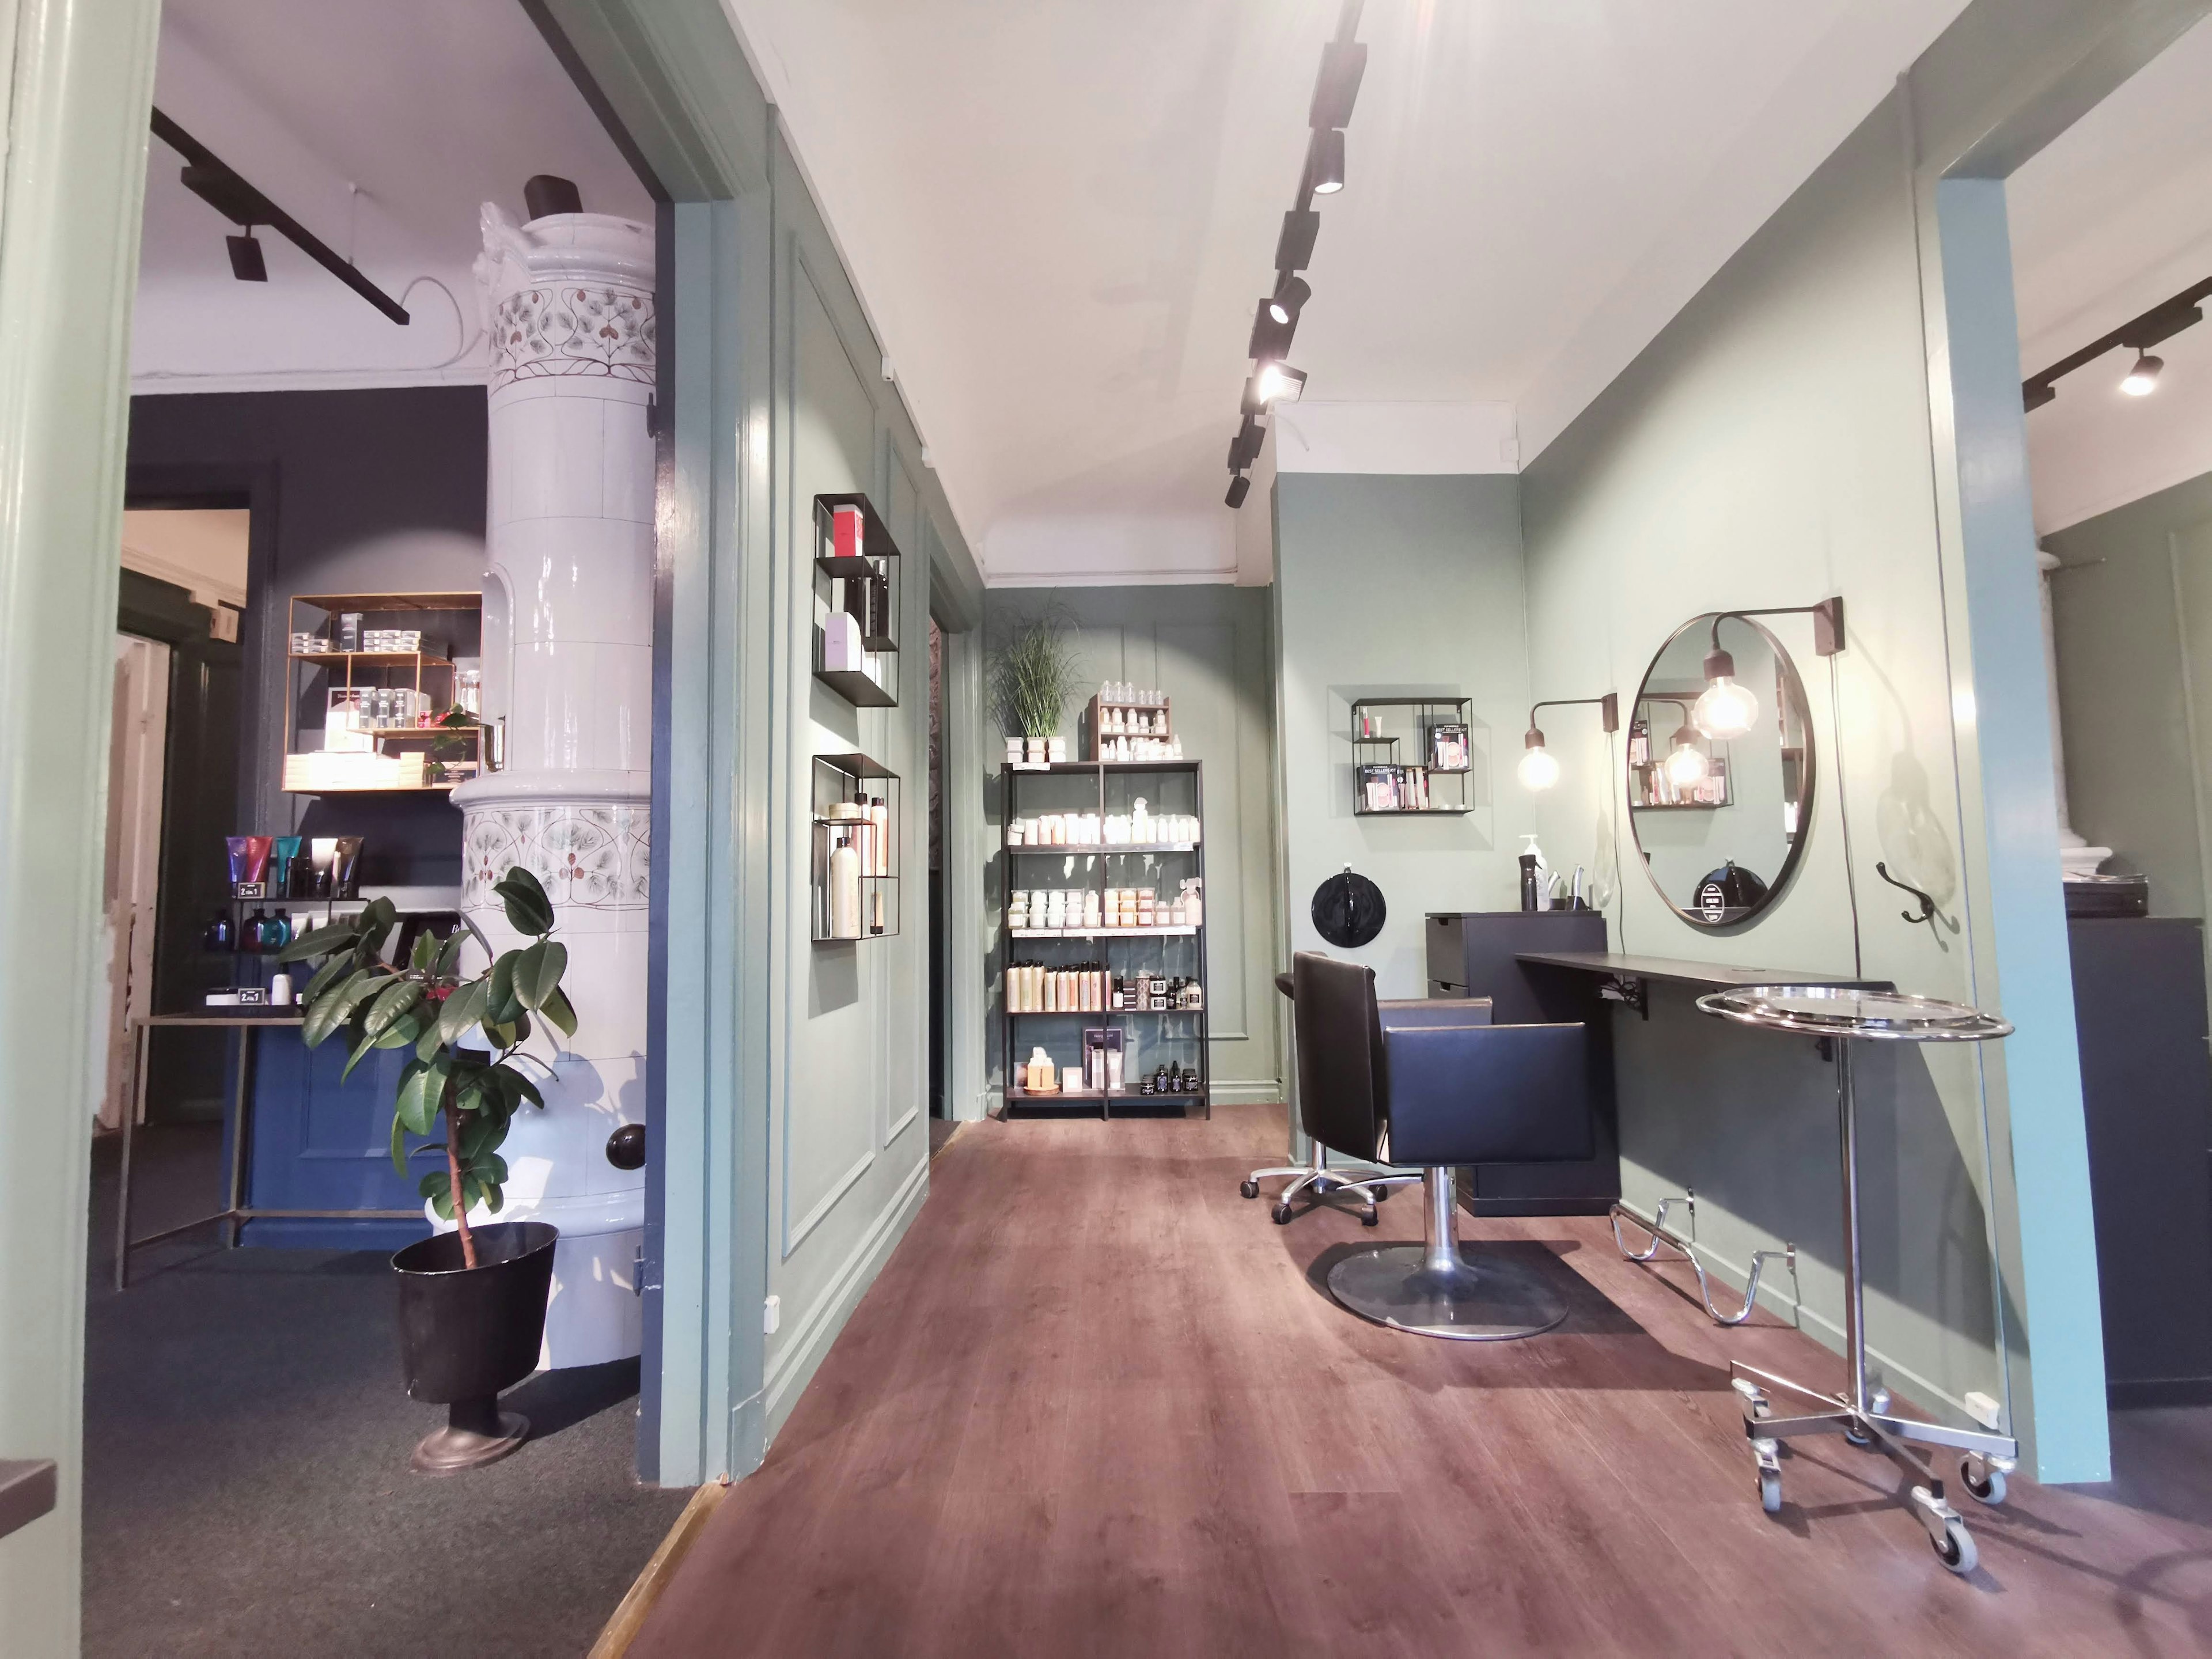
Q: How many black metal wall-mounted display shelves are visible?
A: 3